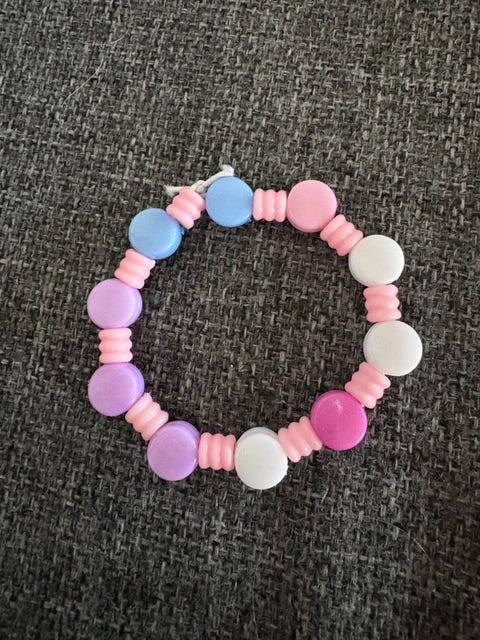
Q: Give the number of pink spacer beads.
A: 10